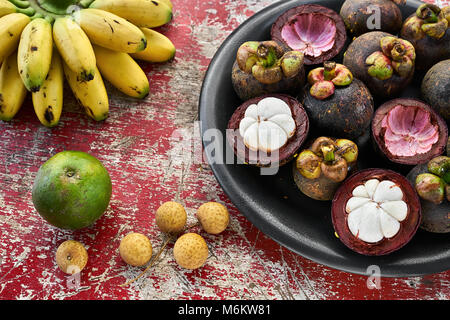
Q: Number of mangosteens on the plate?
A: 12